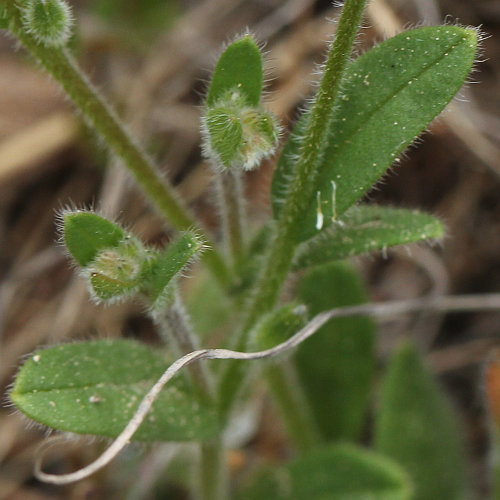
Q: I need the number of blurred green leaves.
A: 3